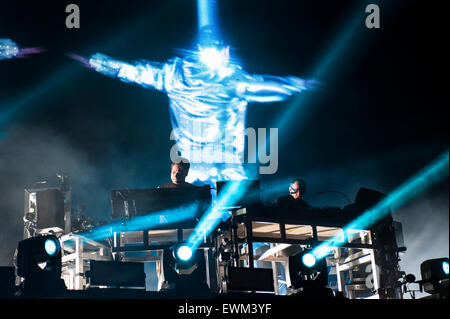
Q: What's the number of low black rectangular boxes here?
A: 2